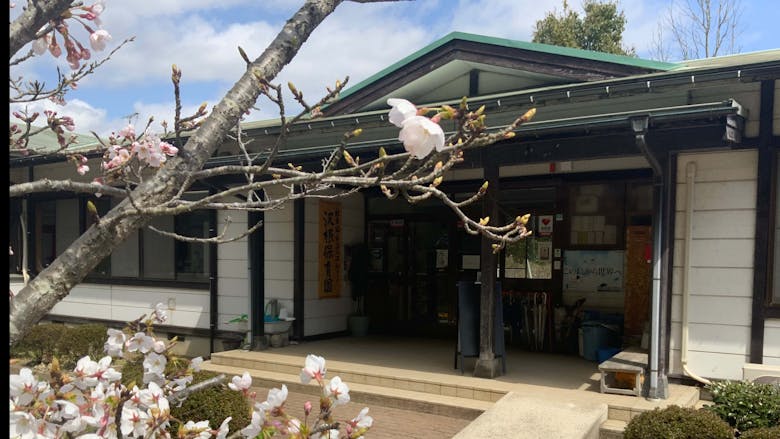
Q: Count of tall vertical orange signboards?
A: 1